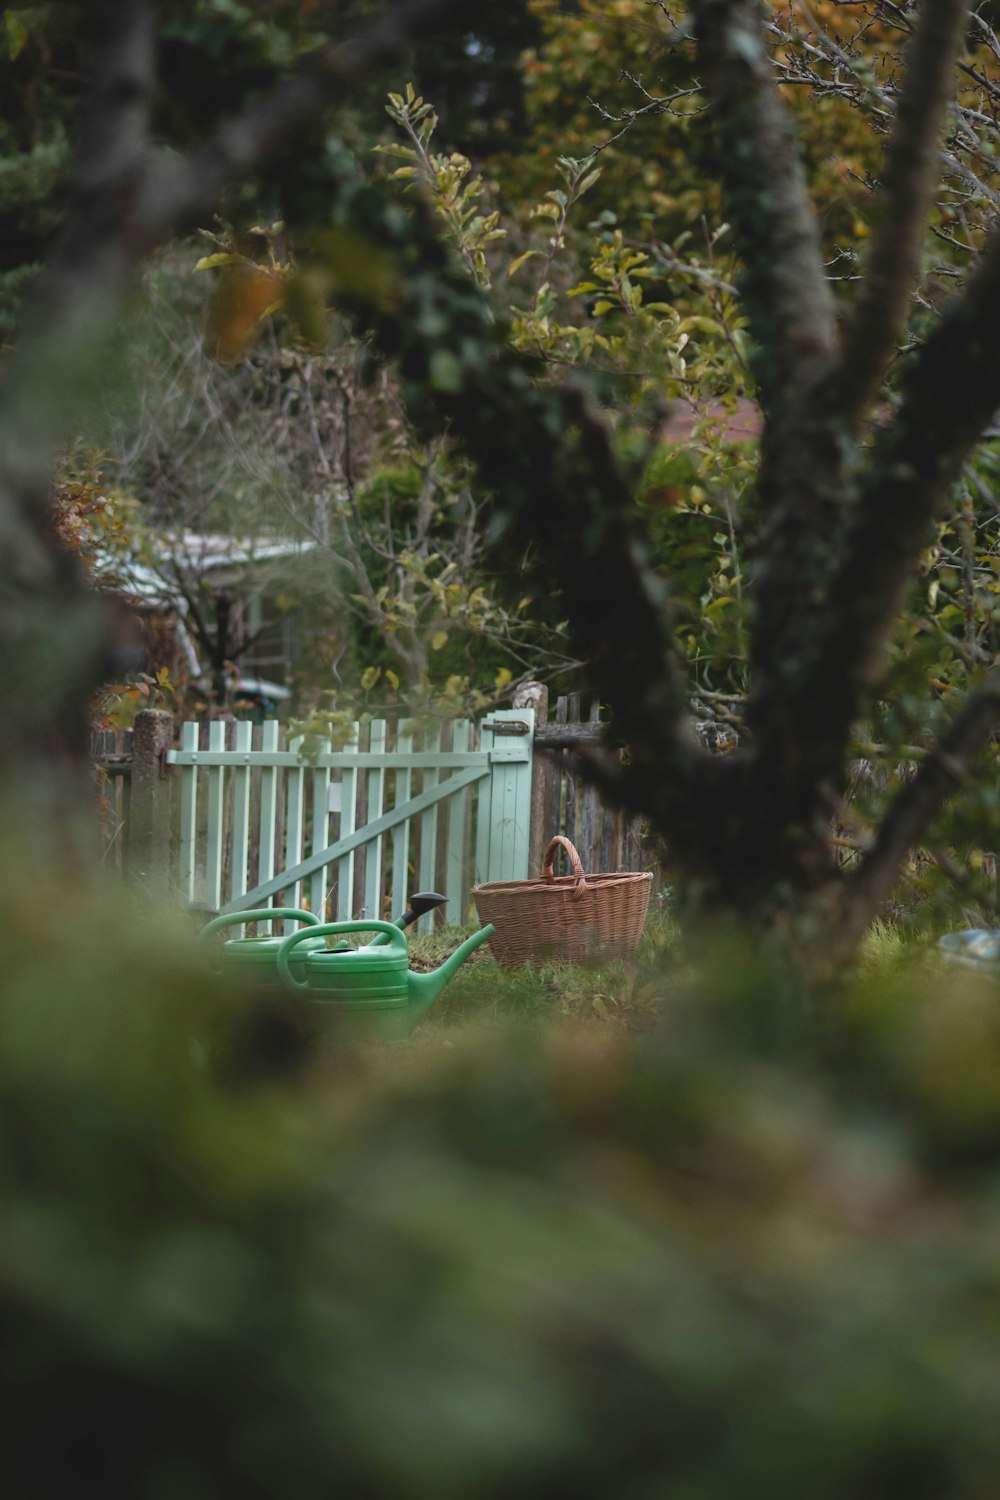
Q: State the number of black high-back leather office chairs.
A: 0